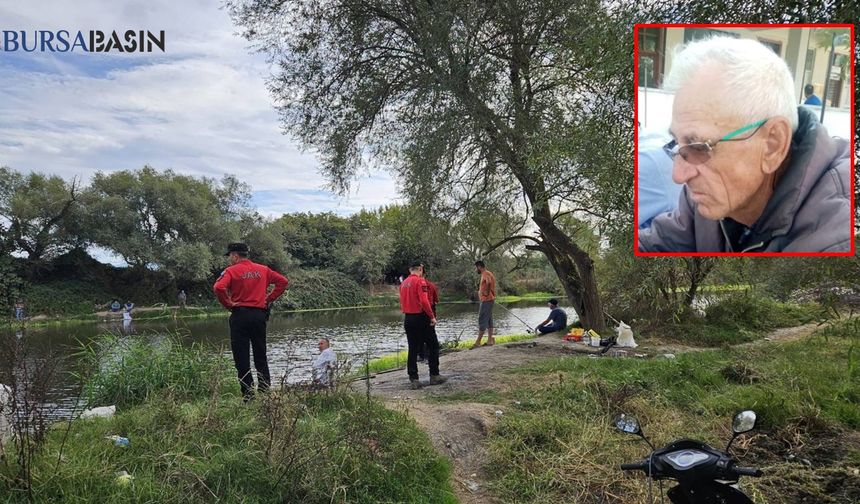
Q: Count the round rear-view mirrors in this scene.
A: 2